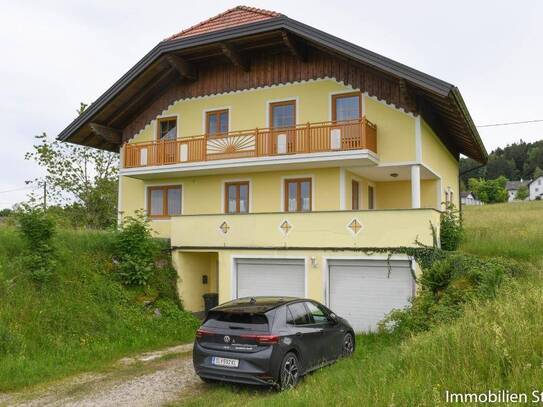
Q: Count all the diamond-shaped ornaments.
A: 3